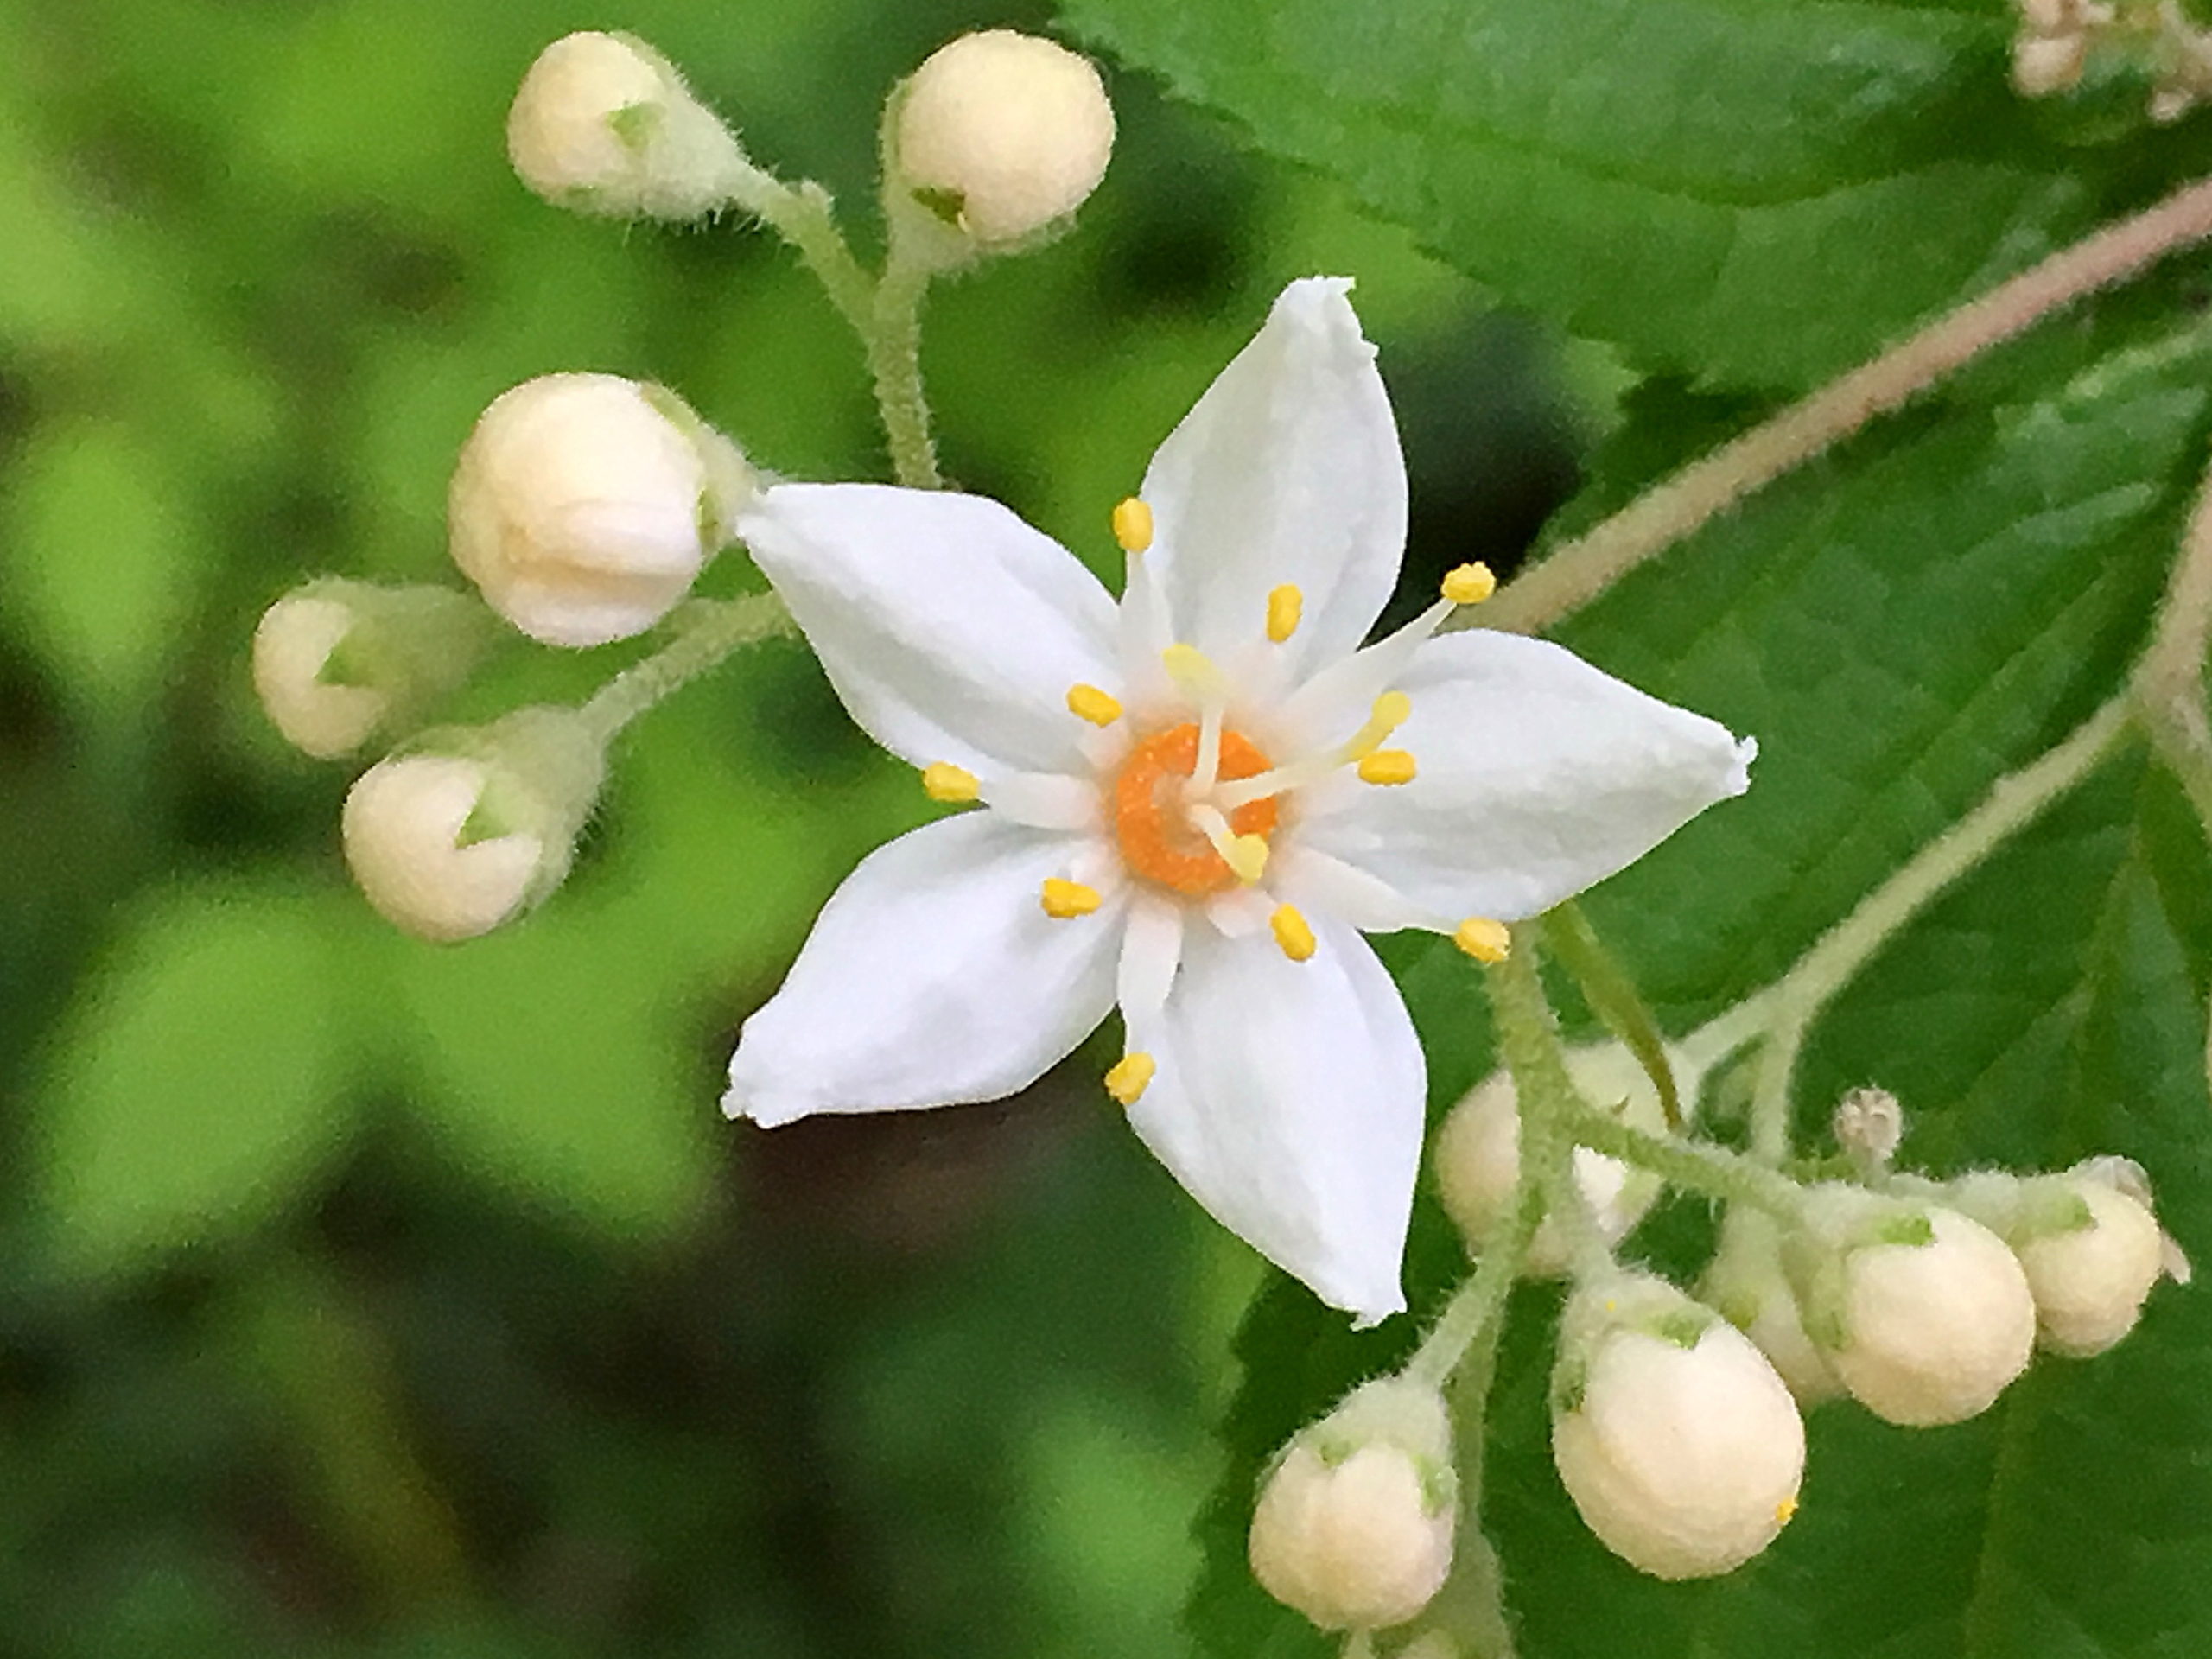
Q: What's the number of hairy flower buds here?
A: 11